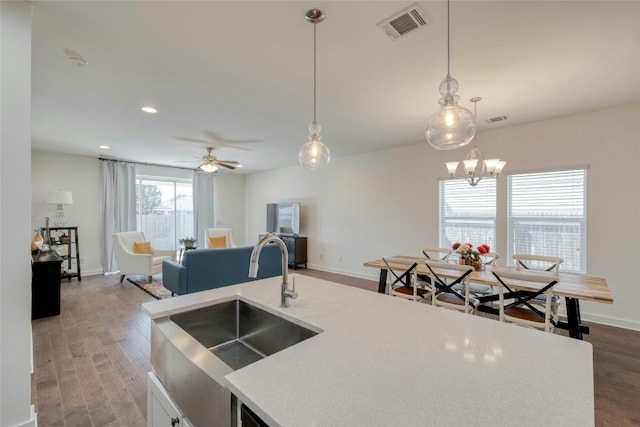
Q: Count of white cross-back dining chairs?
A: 6